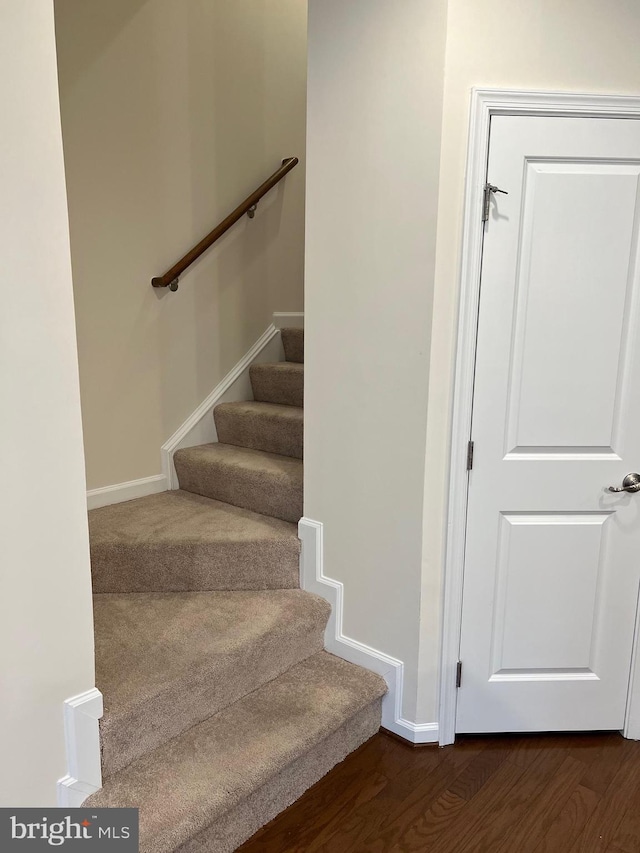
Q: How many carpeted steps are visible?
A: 7